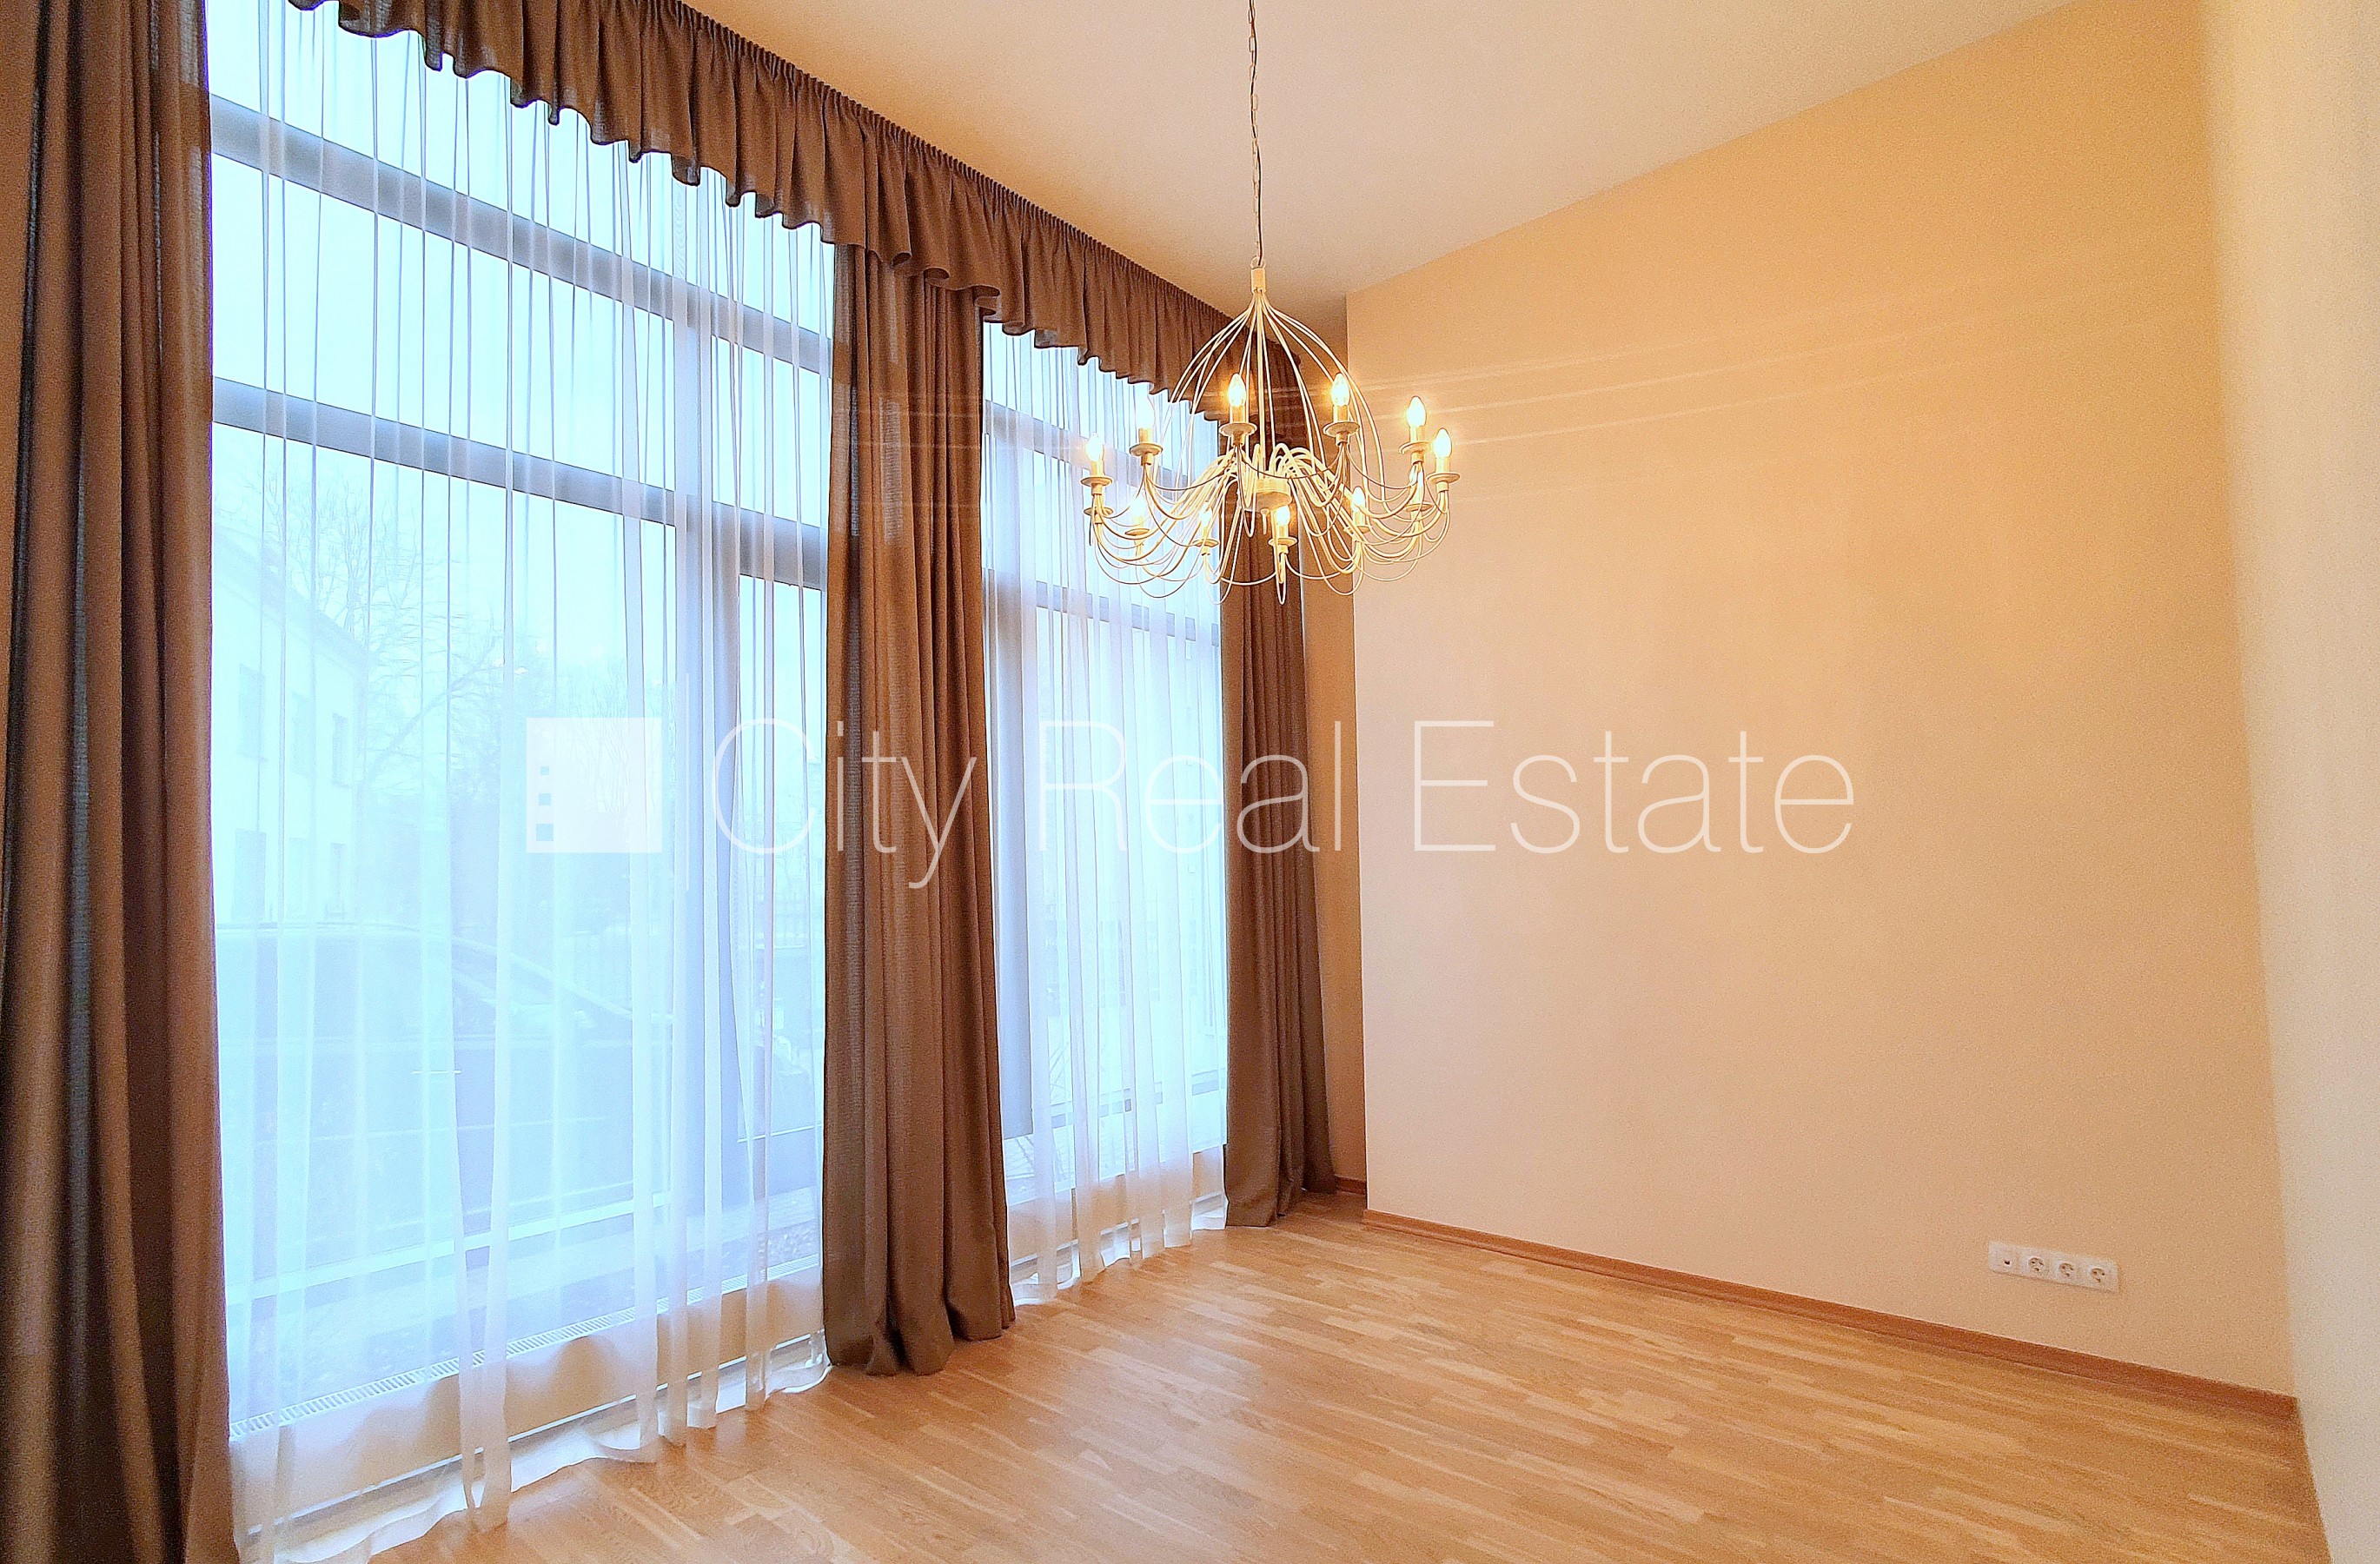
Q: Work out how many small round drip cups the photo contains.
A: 12